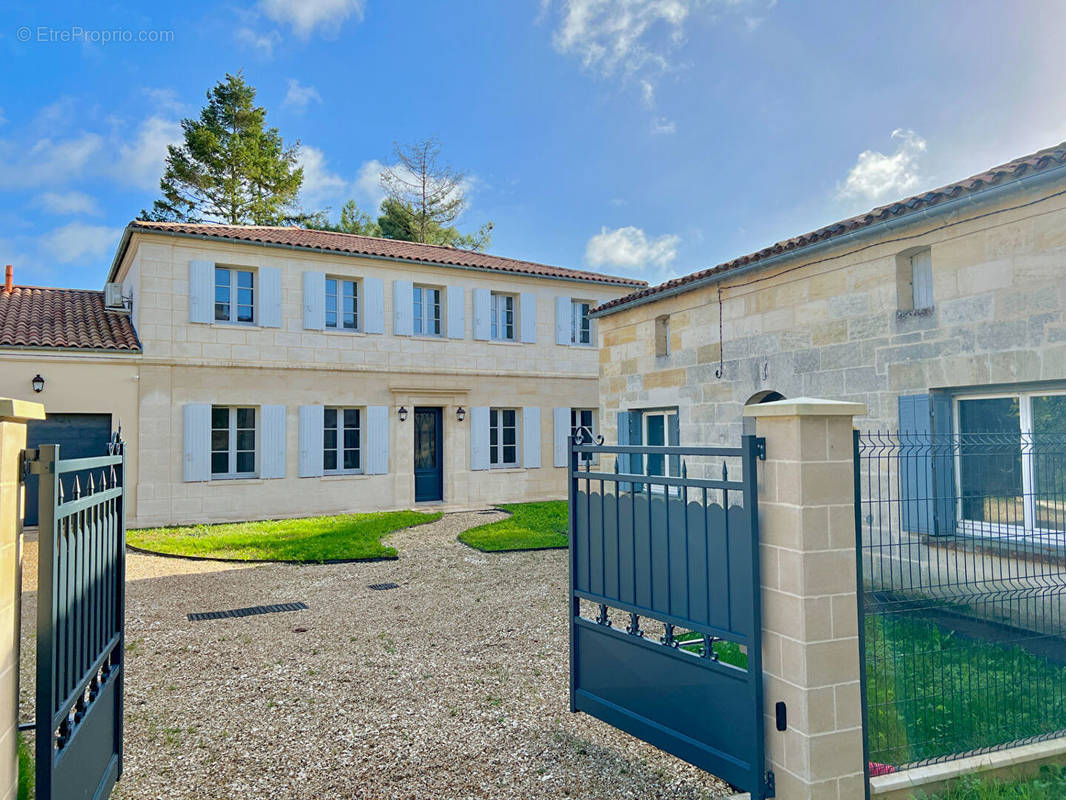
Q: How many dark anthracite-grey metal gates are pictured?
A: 2